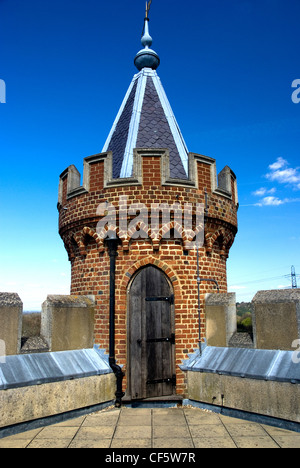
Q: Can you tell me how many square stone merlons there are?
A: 4